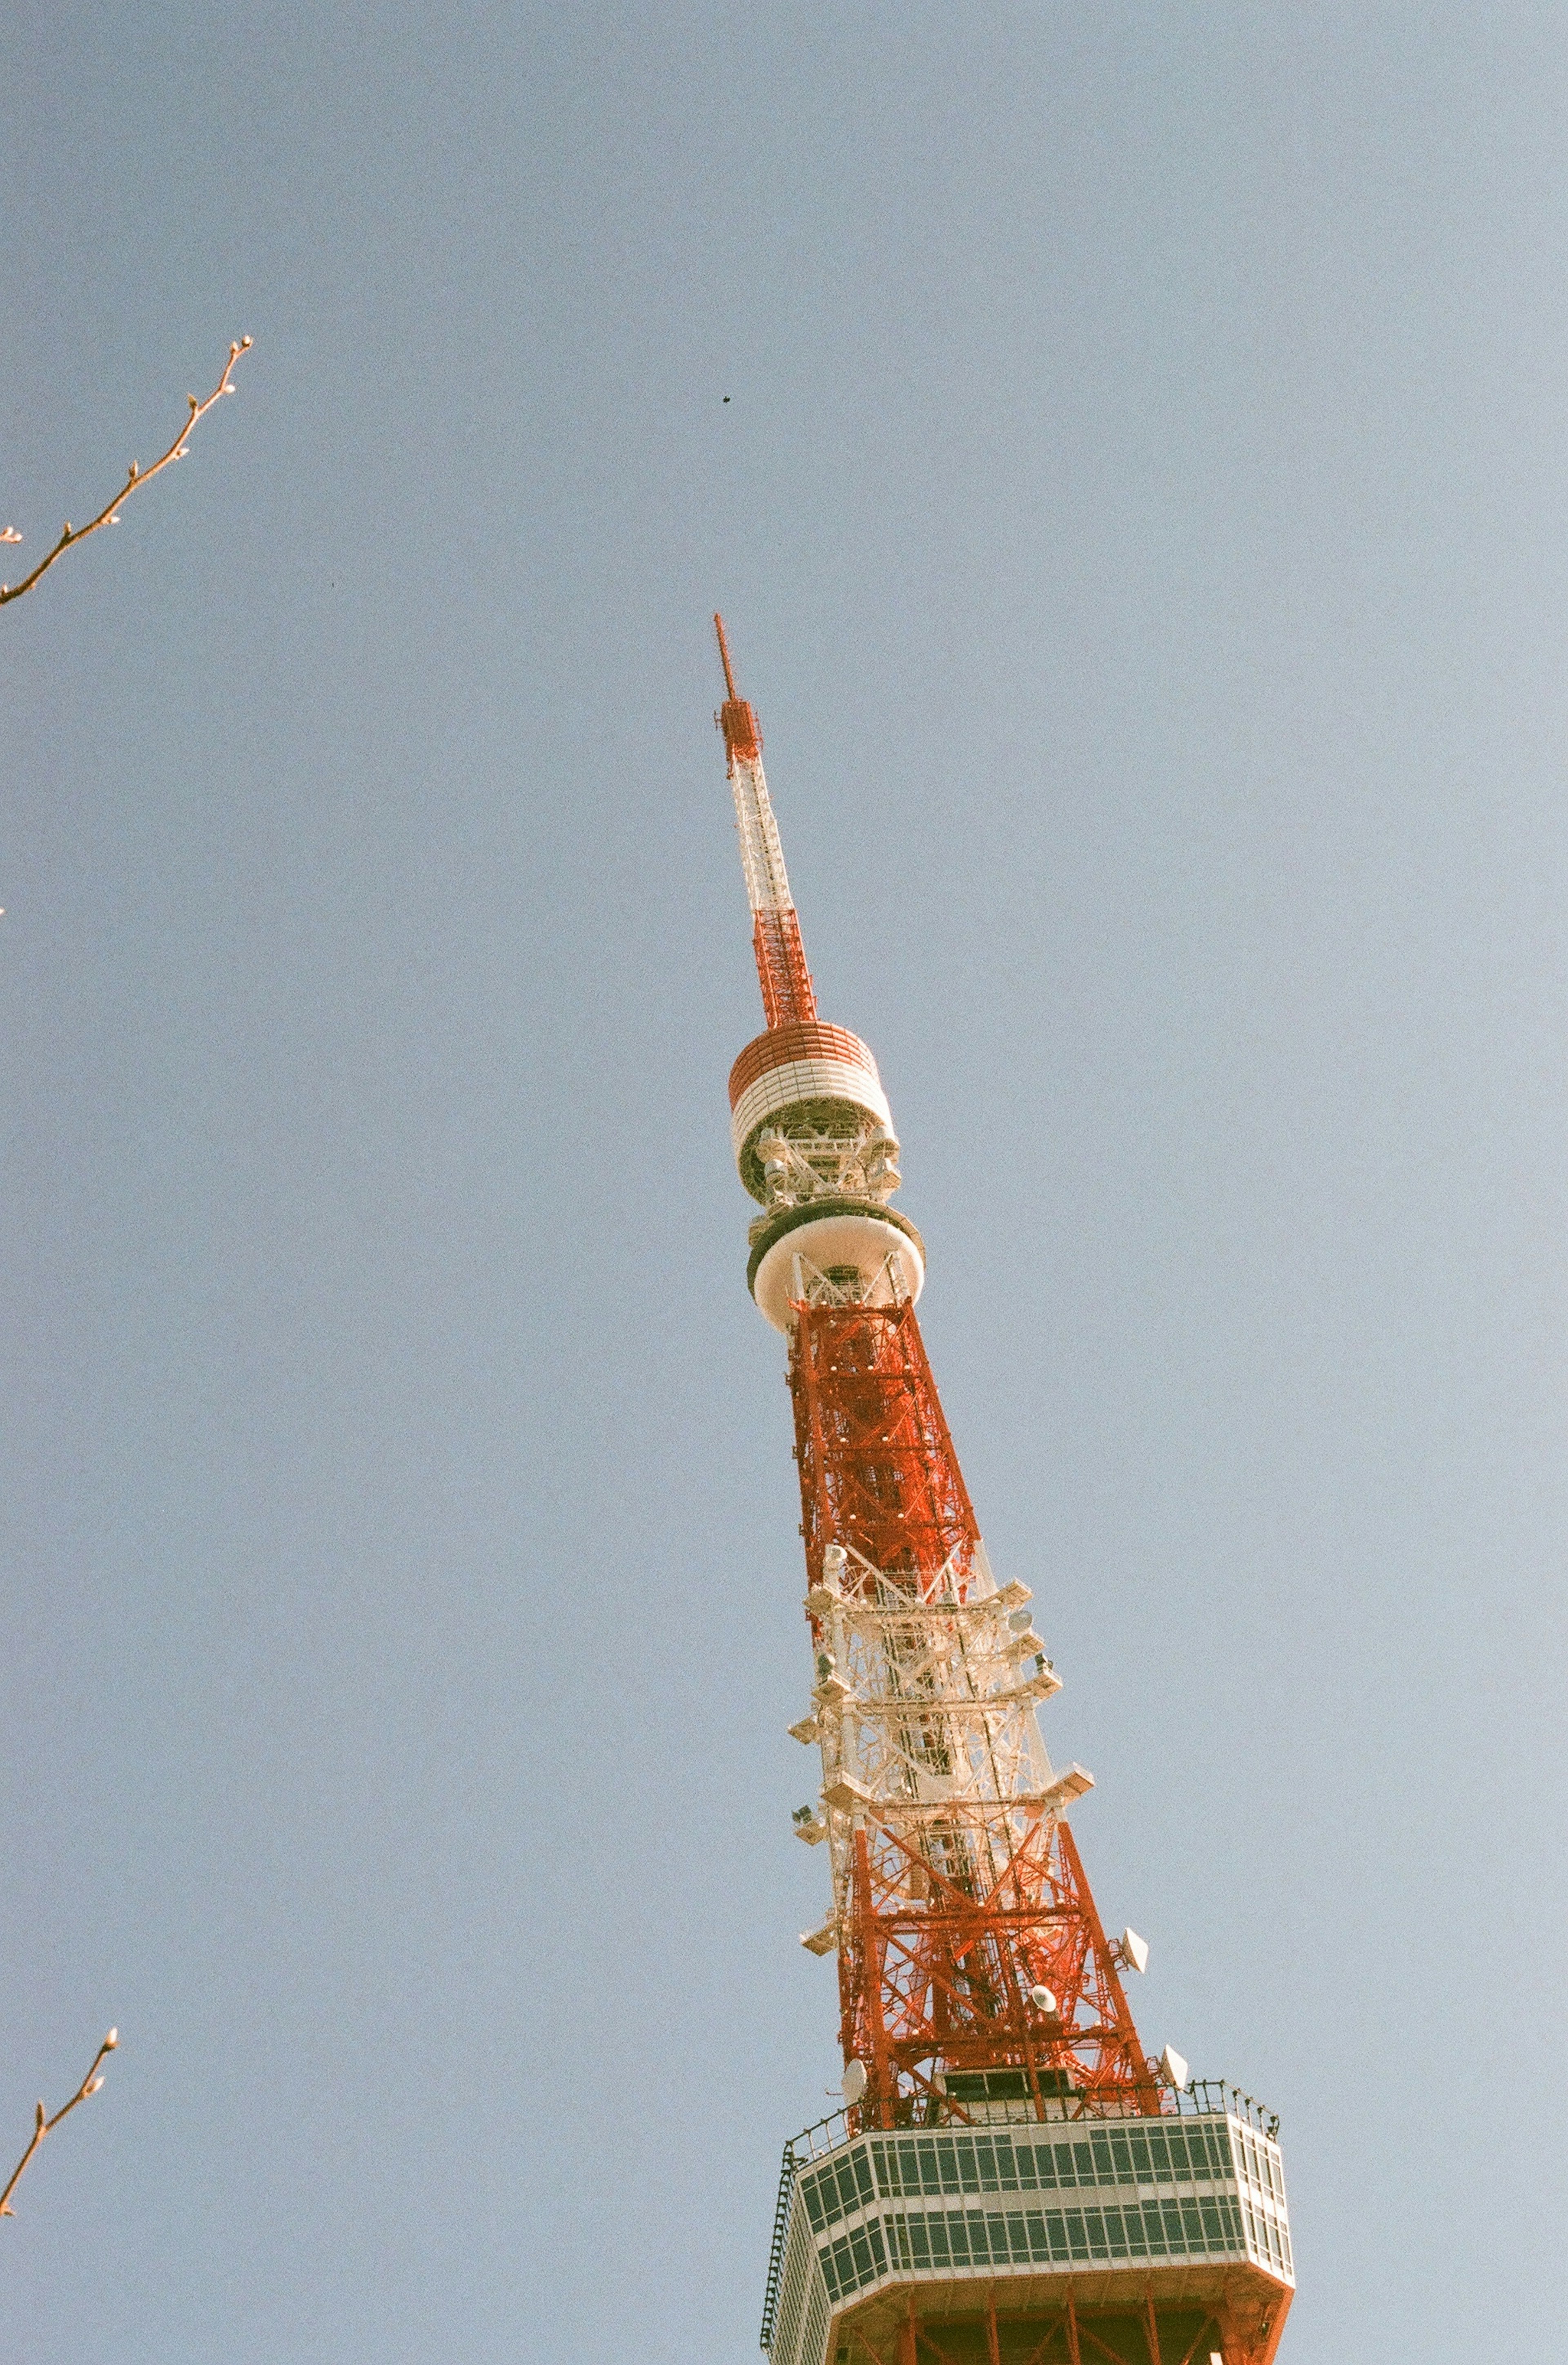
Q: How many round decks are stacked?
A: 2